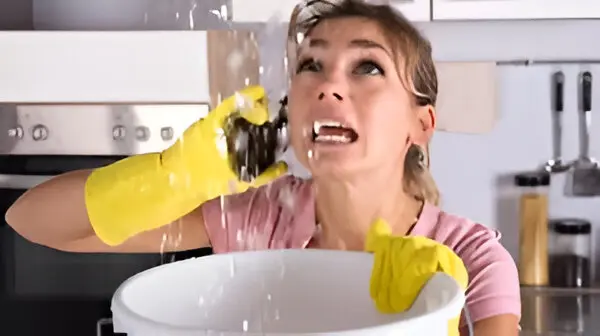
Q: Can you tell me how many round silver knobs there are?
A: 5